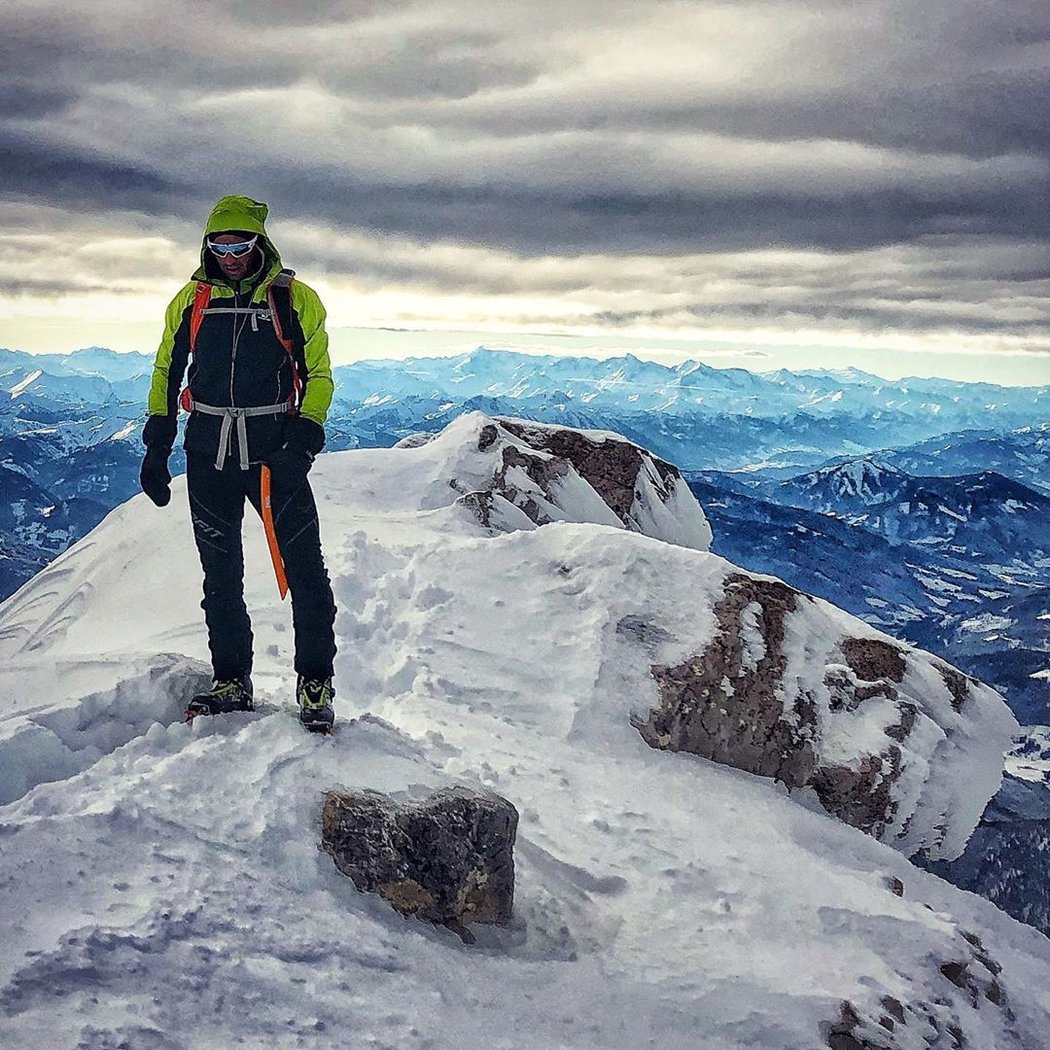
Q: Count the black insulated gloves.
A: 2